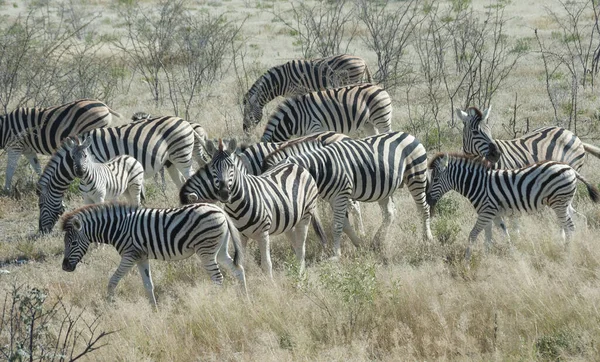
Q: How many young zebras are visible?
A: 3